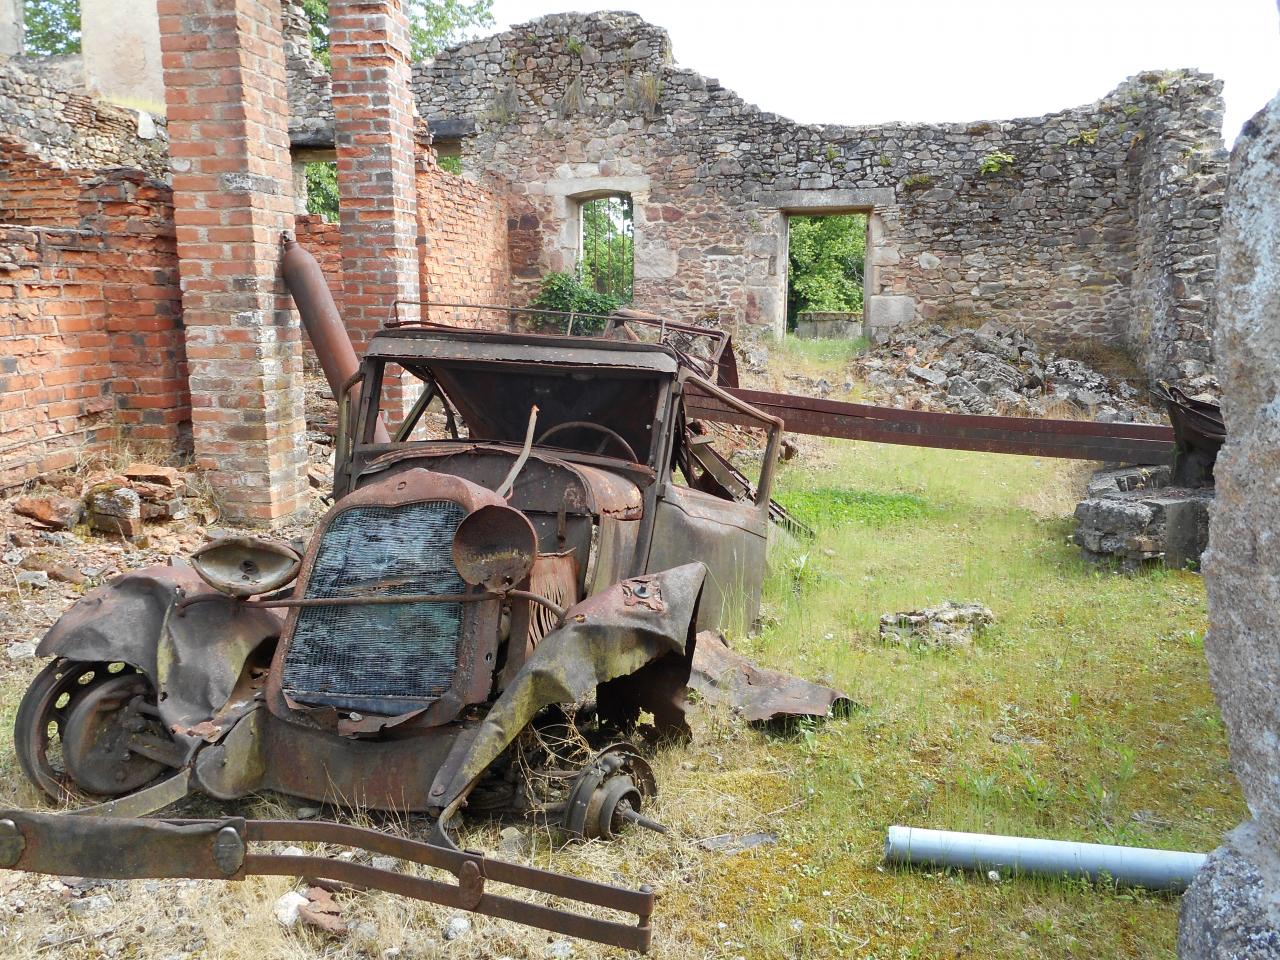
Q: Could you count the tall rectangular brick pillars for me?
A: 2